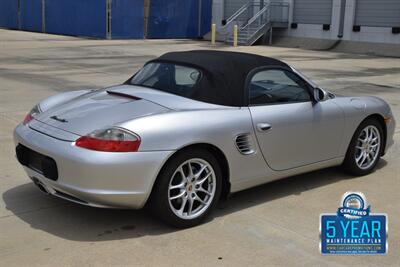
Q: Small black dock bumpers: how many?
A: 5